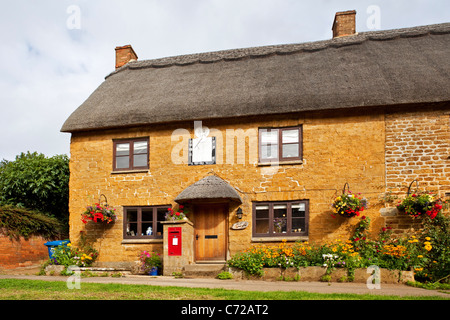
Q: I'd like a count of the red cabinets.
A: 1